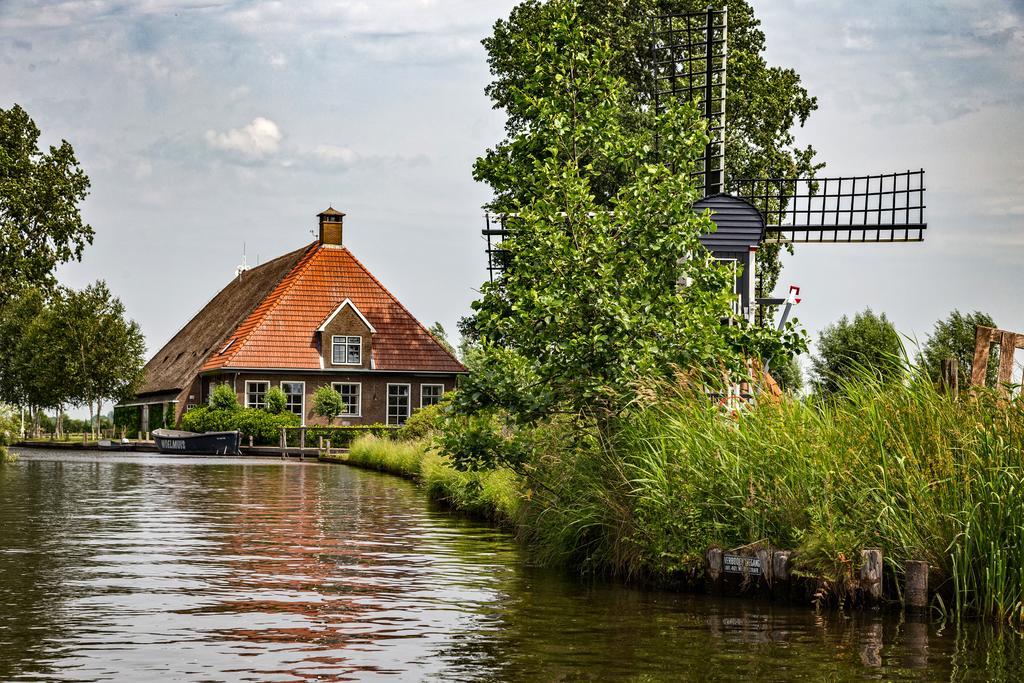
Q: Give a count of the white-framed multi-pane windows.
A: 6